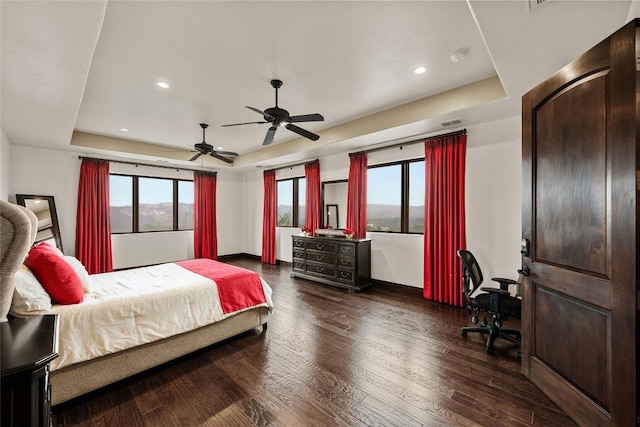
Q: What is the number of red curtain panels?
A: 6